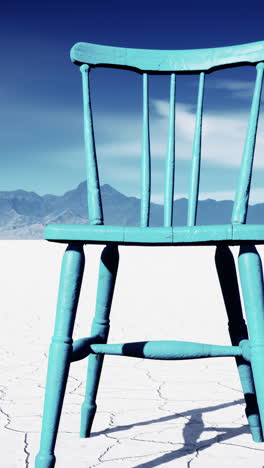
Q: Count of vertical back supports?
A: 5